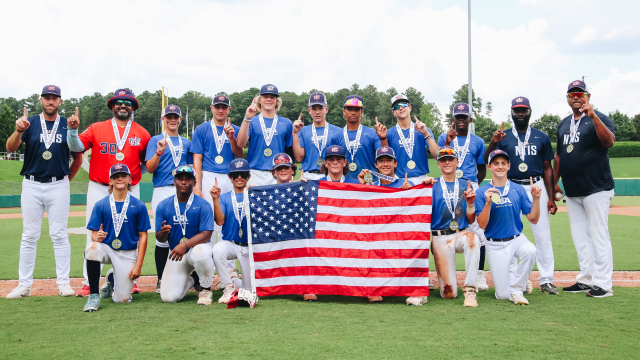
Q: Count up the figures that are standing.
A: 11